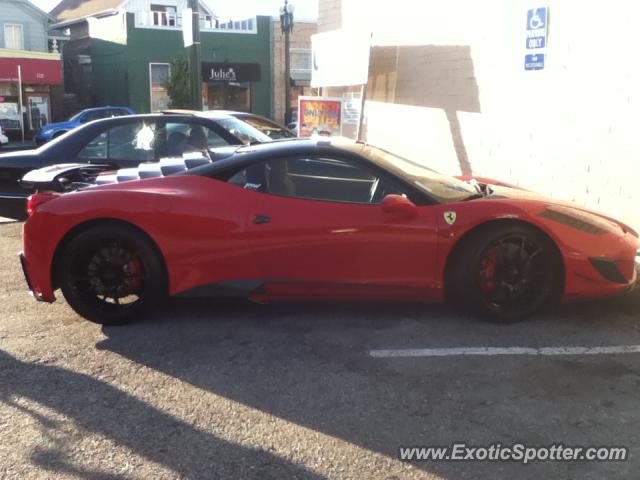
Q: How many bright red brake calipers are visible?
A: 2